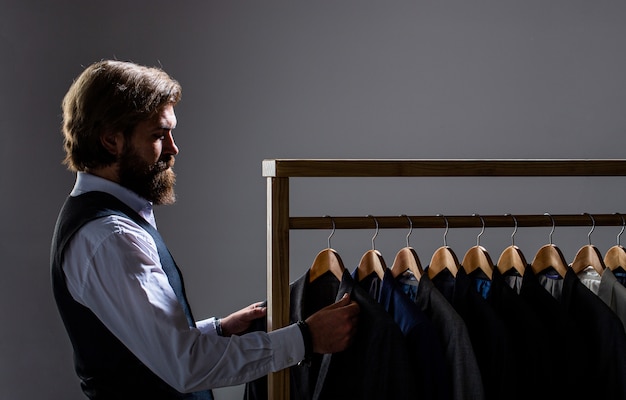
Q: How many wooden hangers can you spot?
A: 9